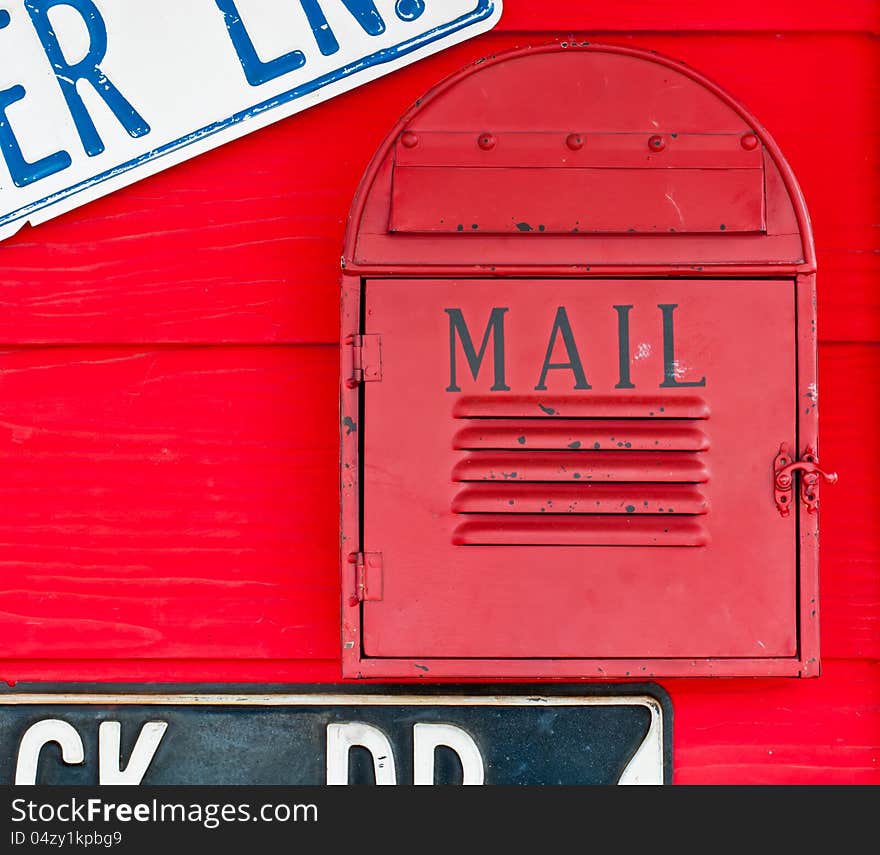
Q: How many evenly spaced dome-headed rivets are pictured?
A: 5